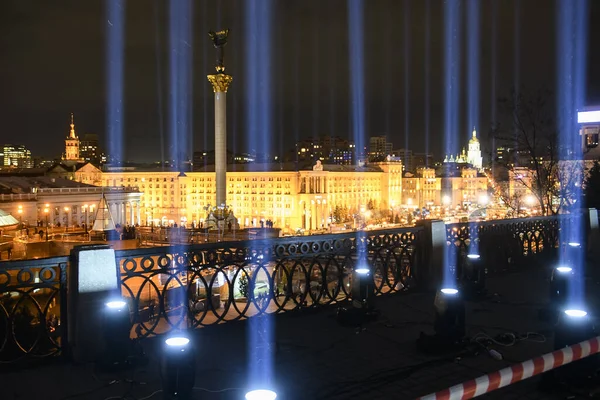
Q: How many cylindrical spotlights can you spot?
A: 9